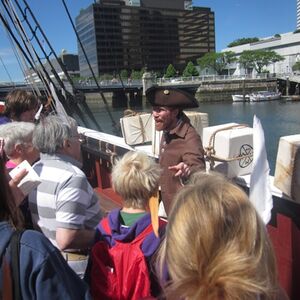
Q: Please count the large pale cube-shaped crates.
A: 4